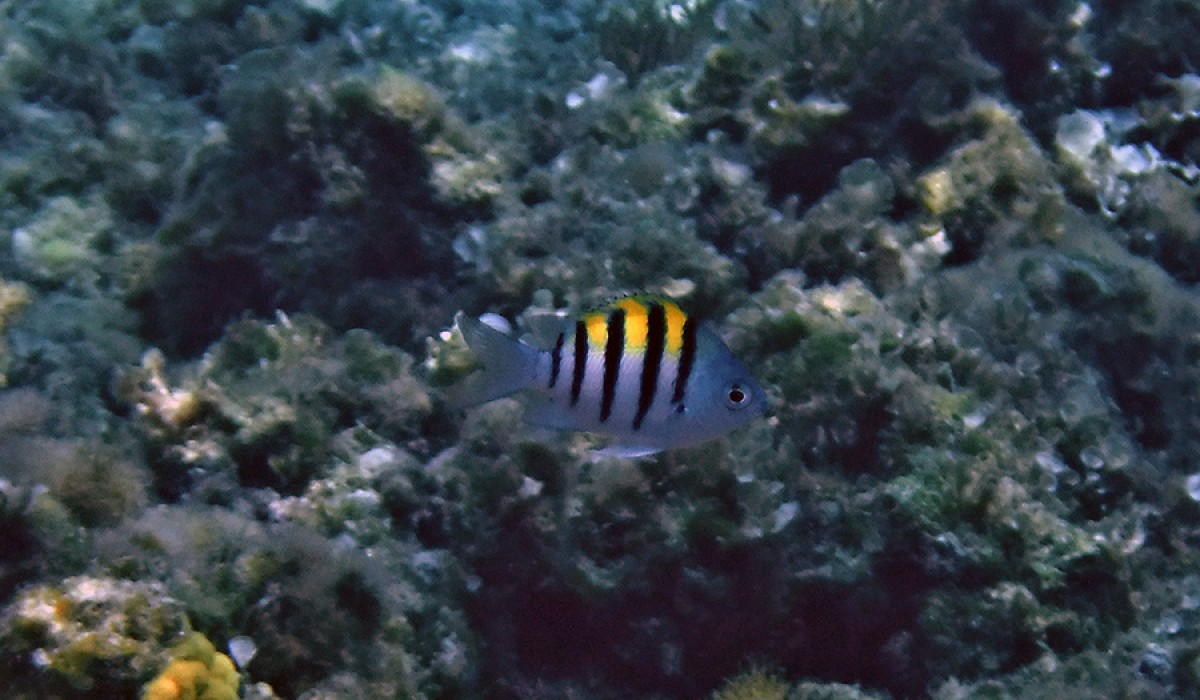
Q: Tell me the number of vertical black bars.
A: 5